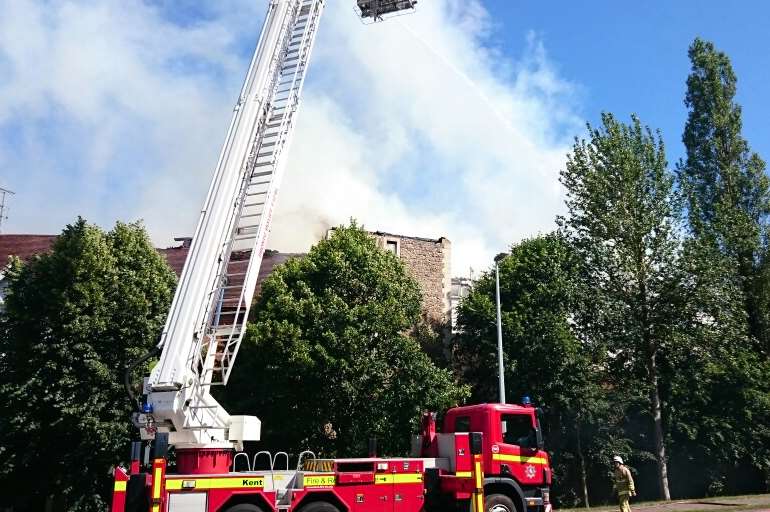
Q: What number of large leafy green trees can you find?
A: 5